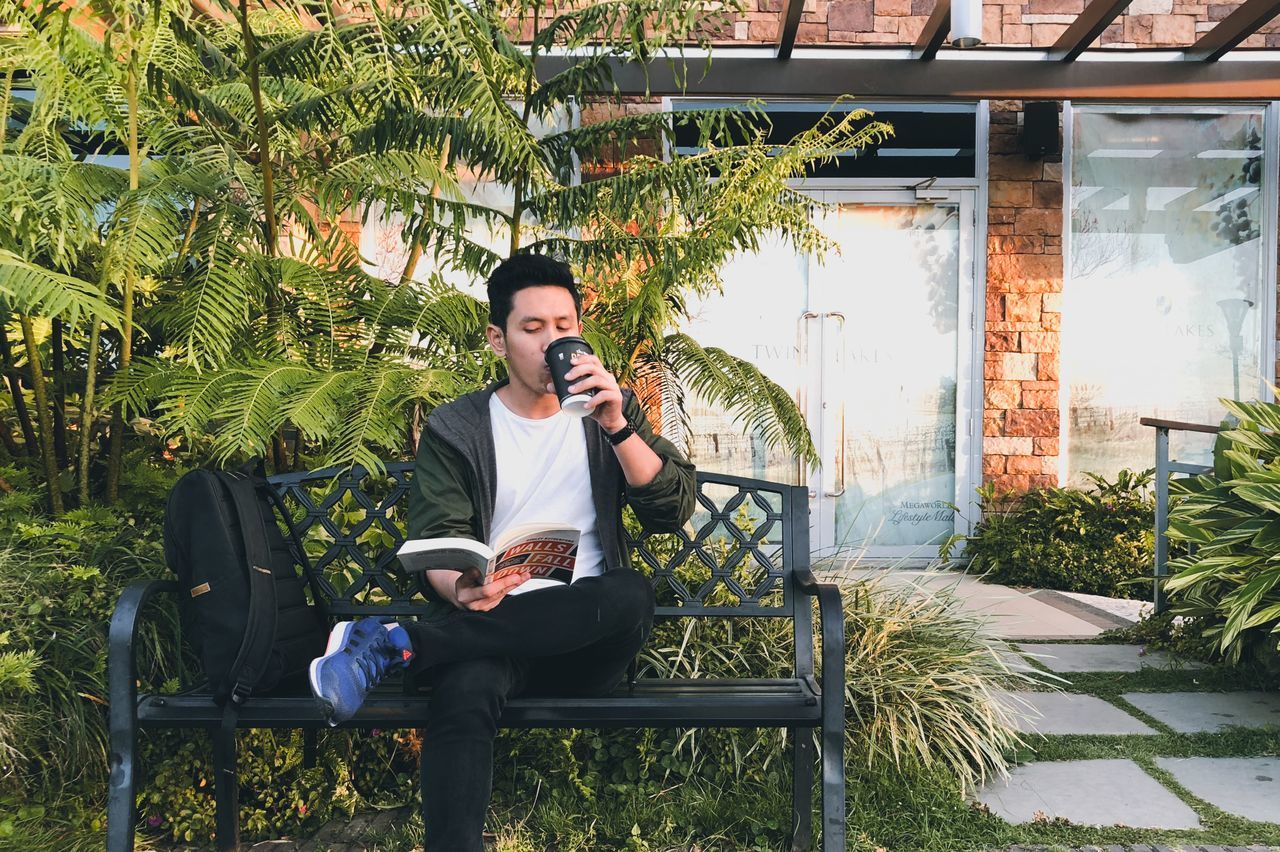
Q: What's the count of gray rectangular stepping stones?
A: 6